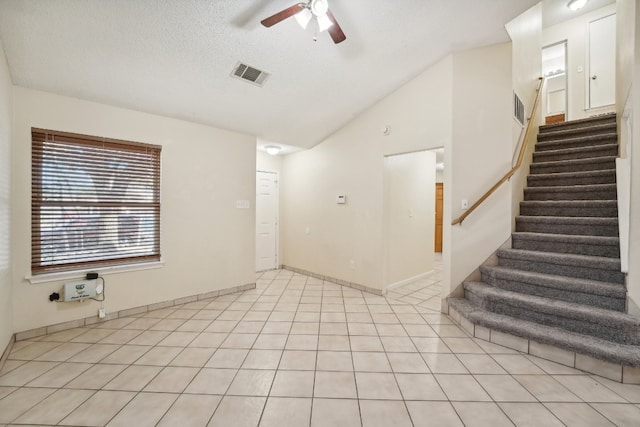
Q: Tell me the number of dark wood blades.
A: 2